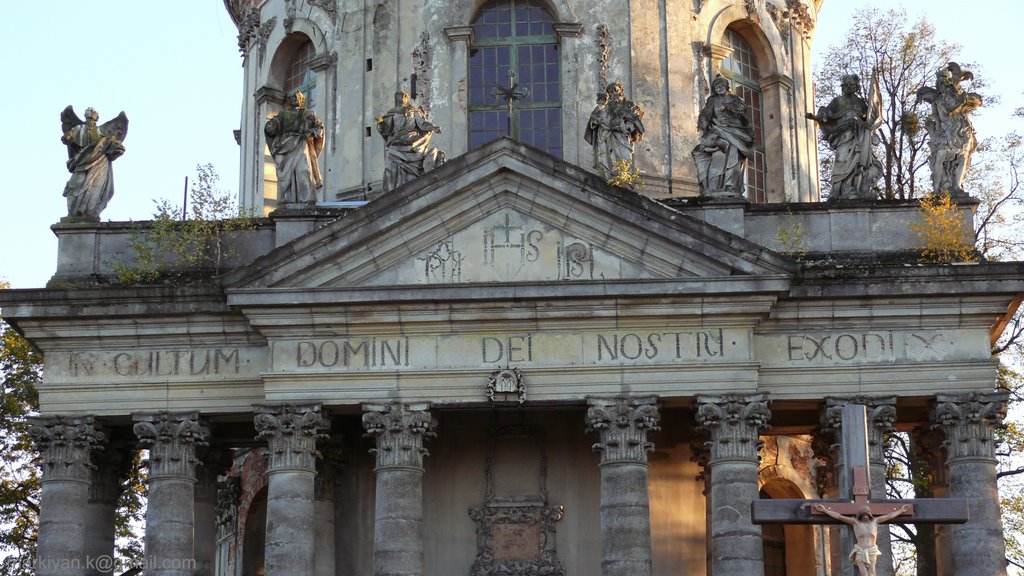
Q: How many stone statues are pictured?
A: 7